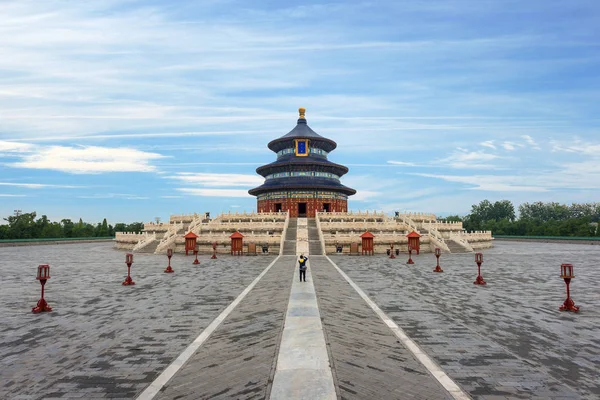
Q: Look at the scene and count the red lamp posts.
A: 10